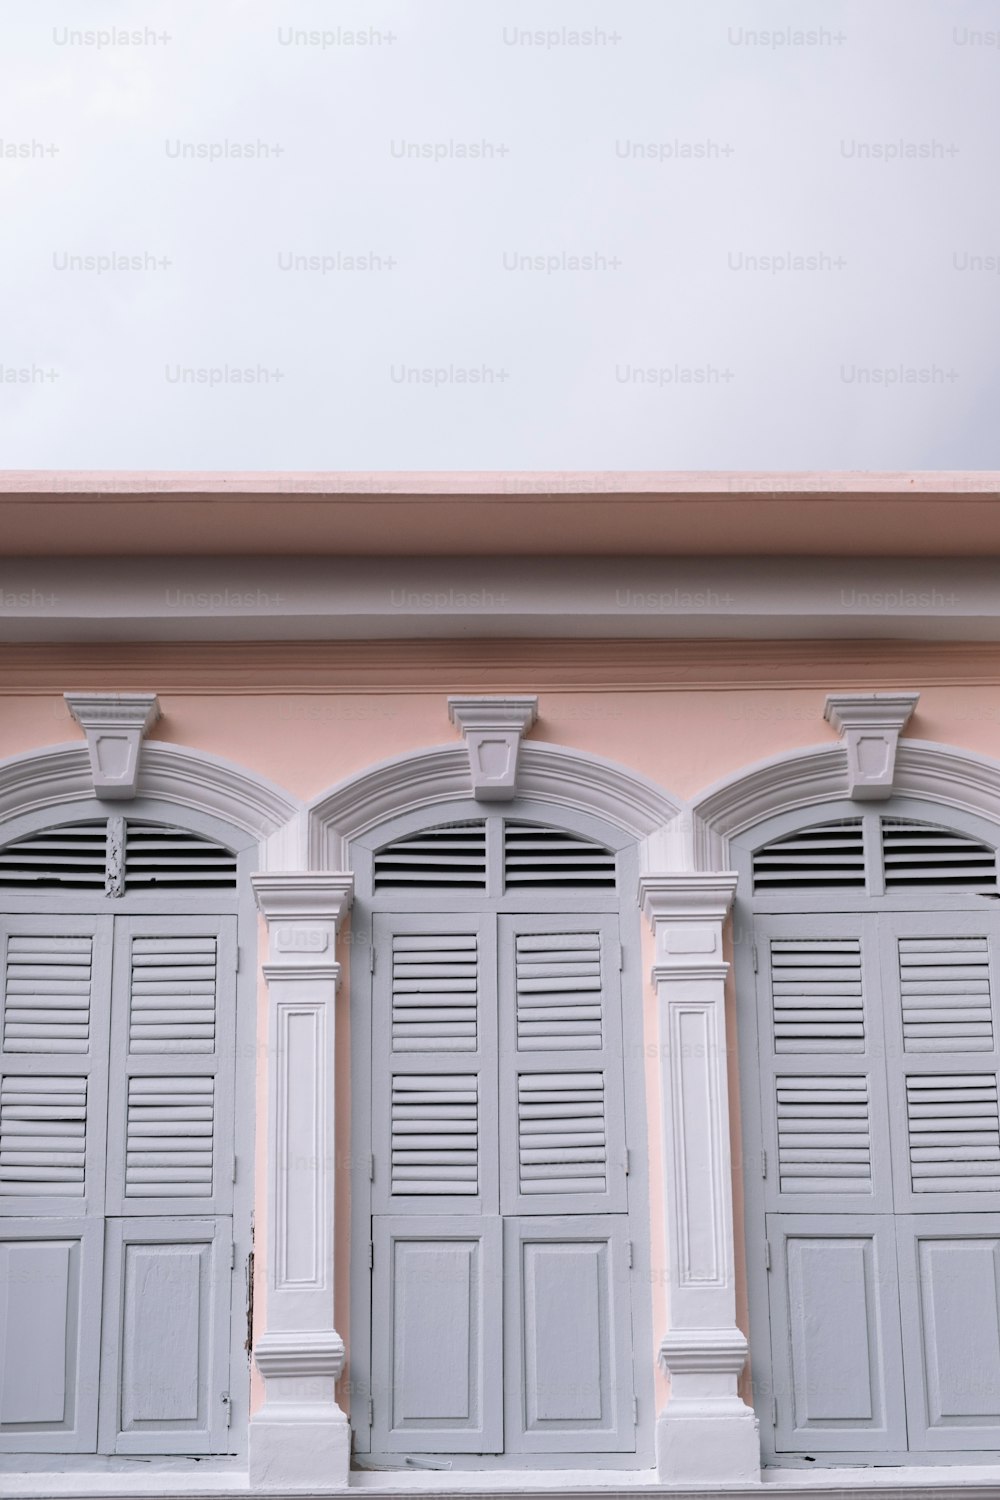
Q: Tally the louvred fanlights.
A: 3